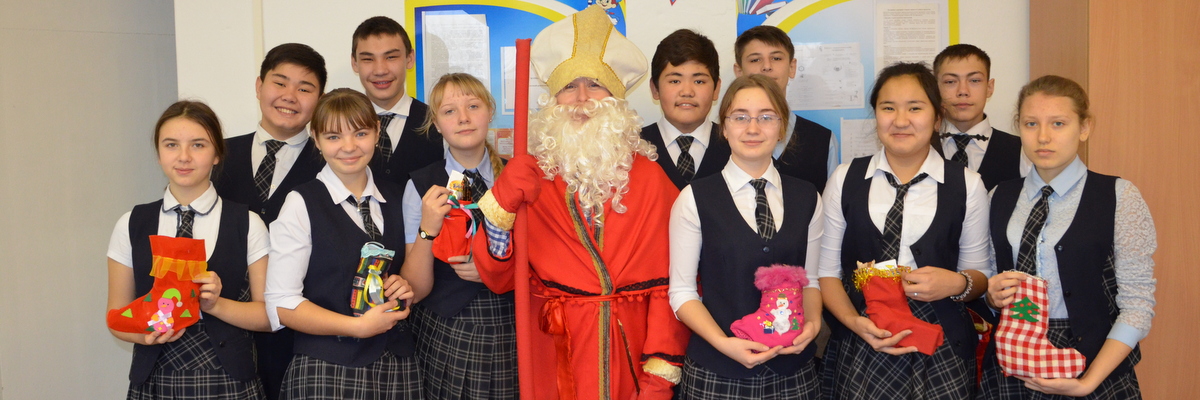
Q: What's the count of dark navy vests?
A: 11